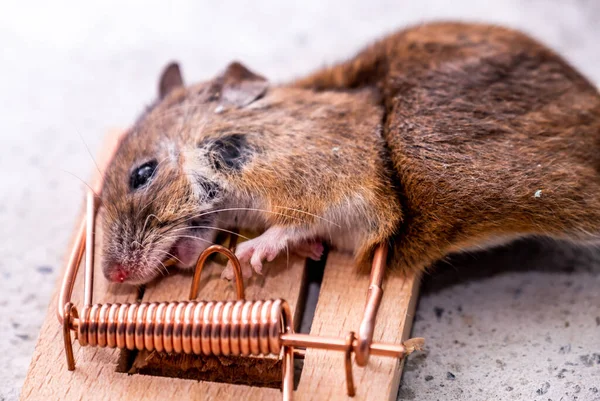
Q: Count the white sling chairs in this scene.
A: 0